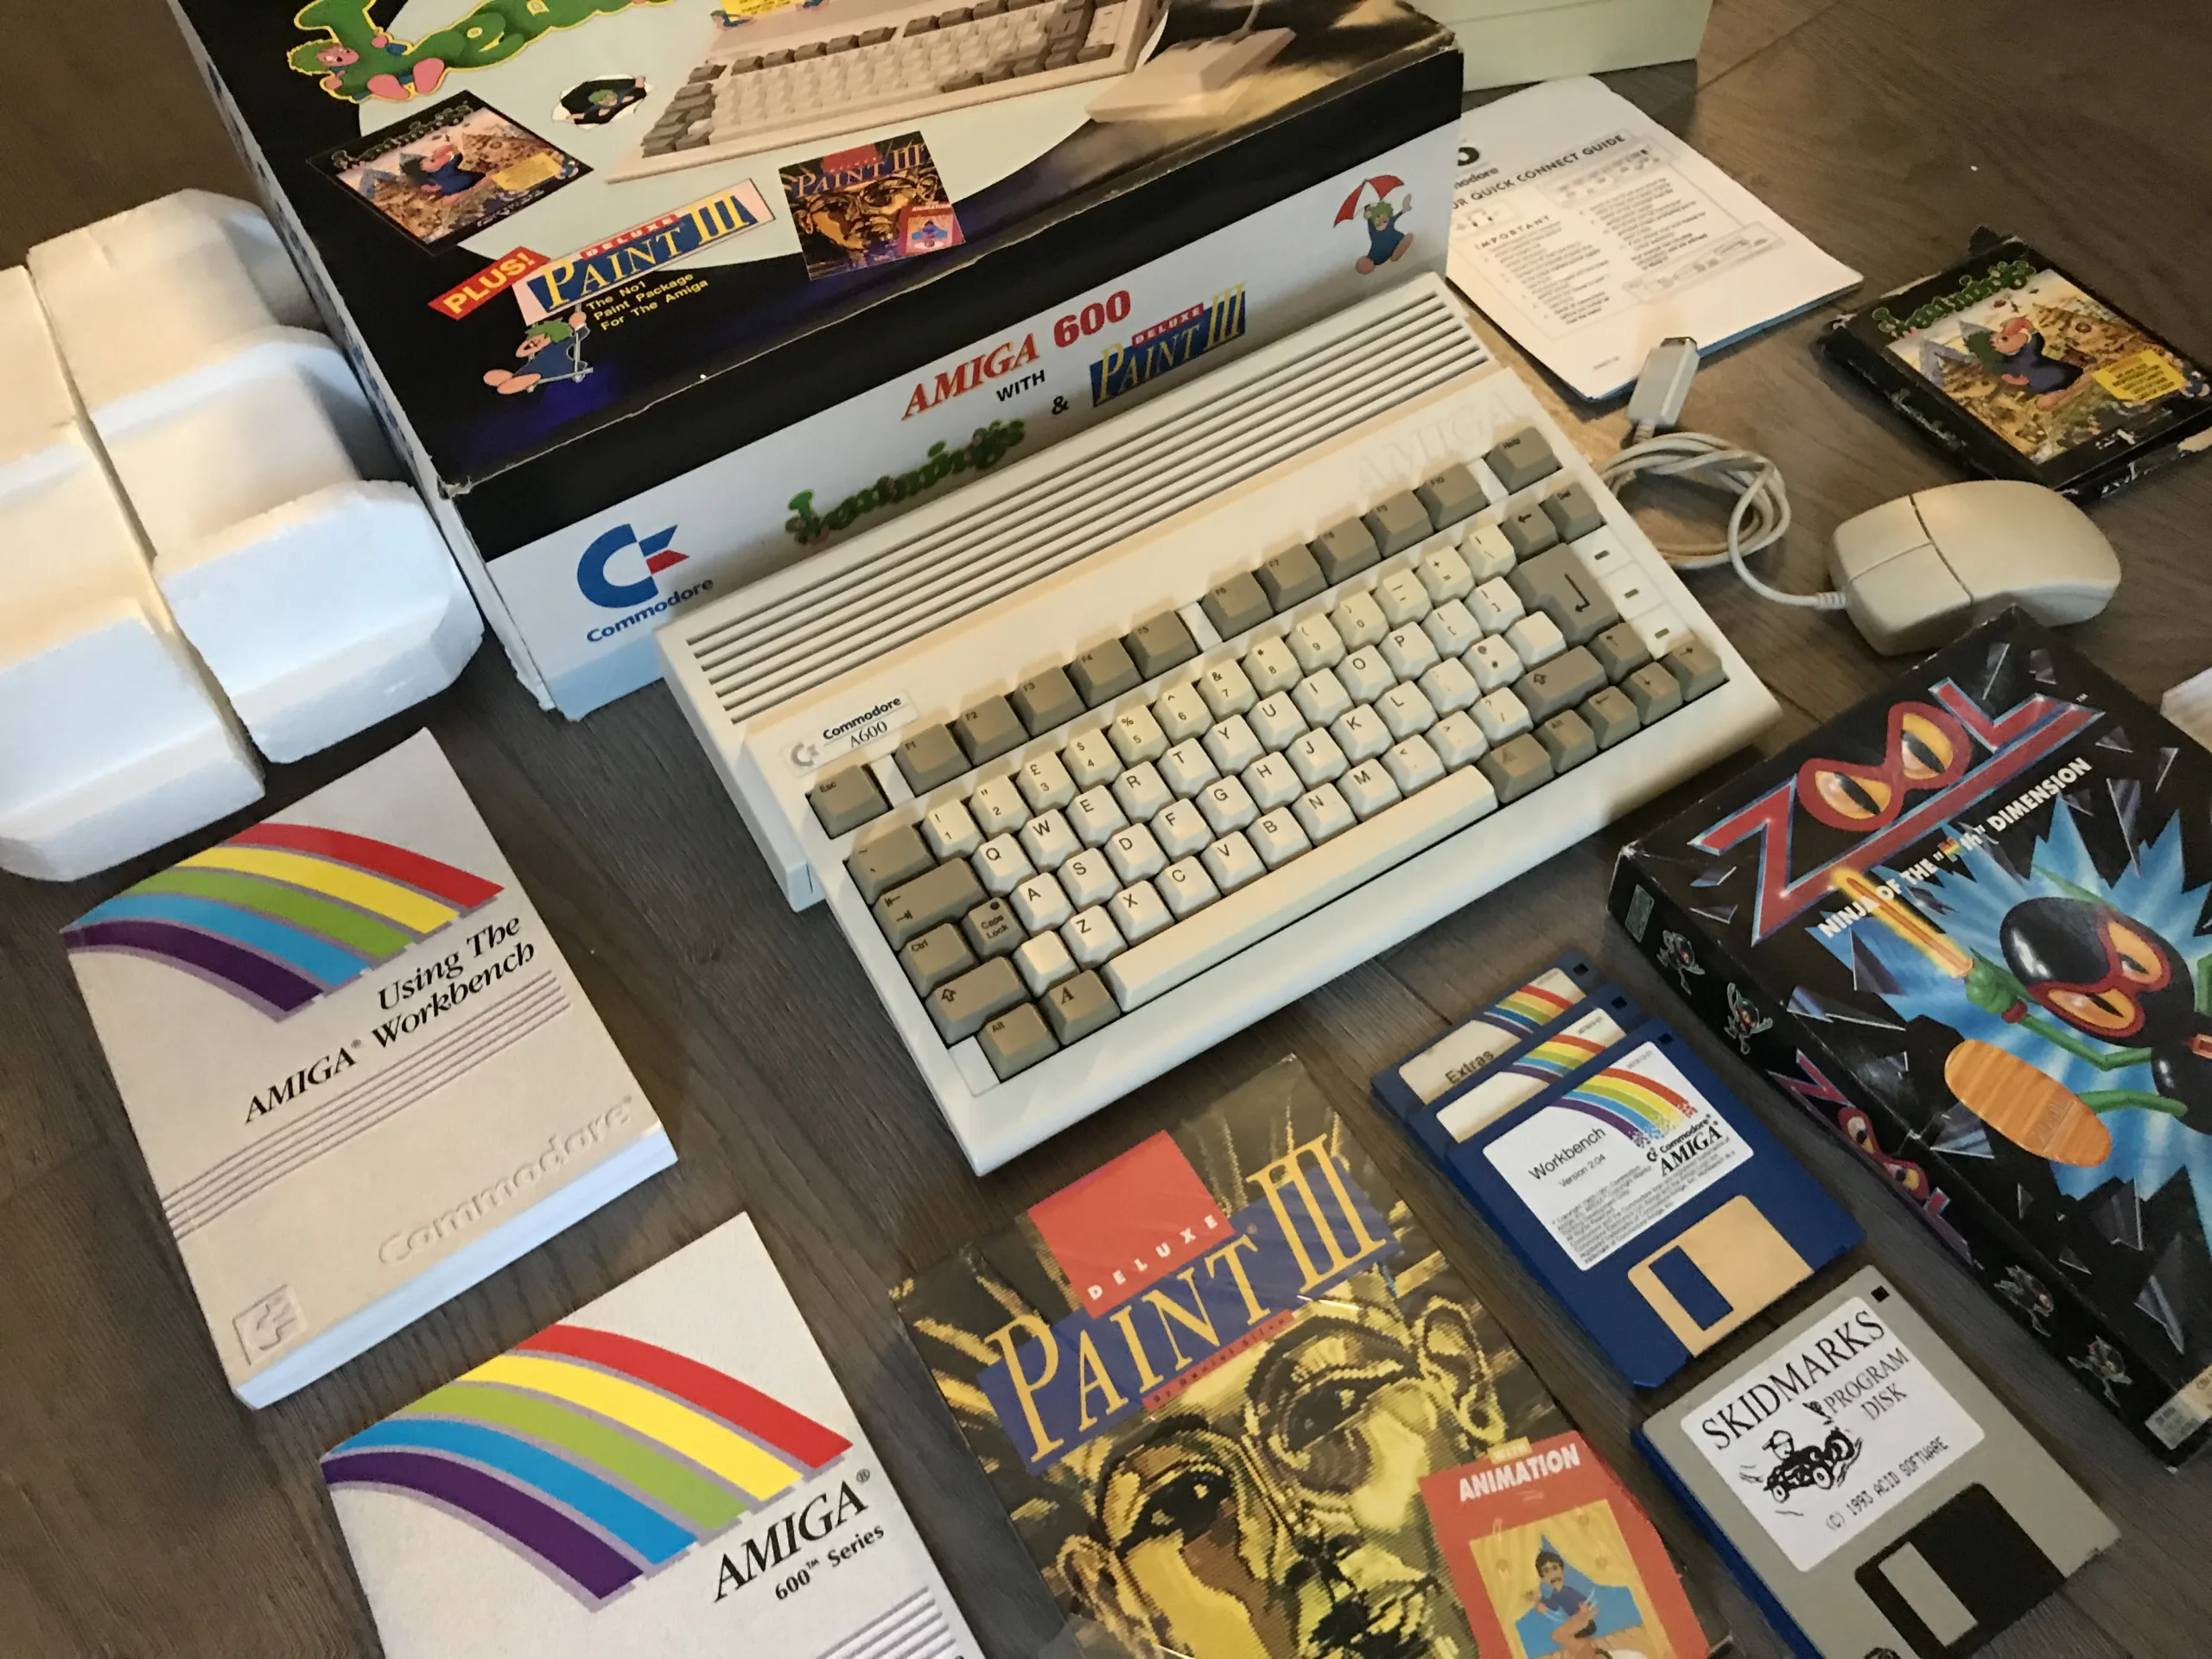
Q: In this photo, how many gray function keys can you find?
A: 10